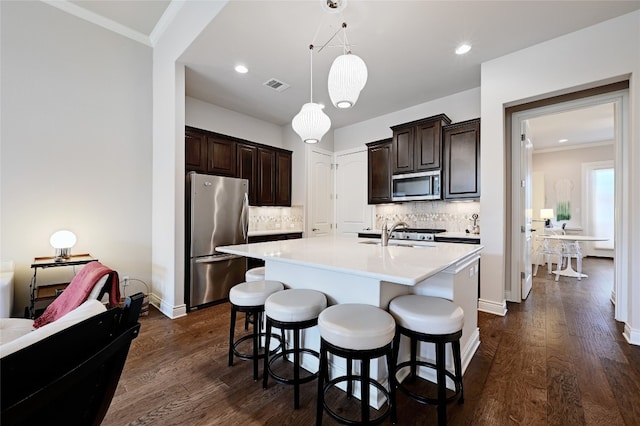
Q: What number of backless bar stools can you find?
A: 5